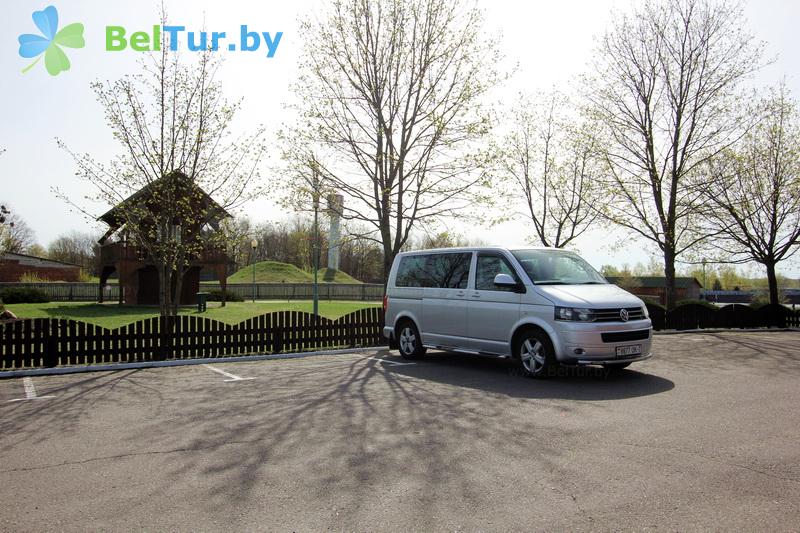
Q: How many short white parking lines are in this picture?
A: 3